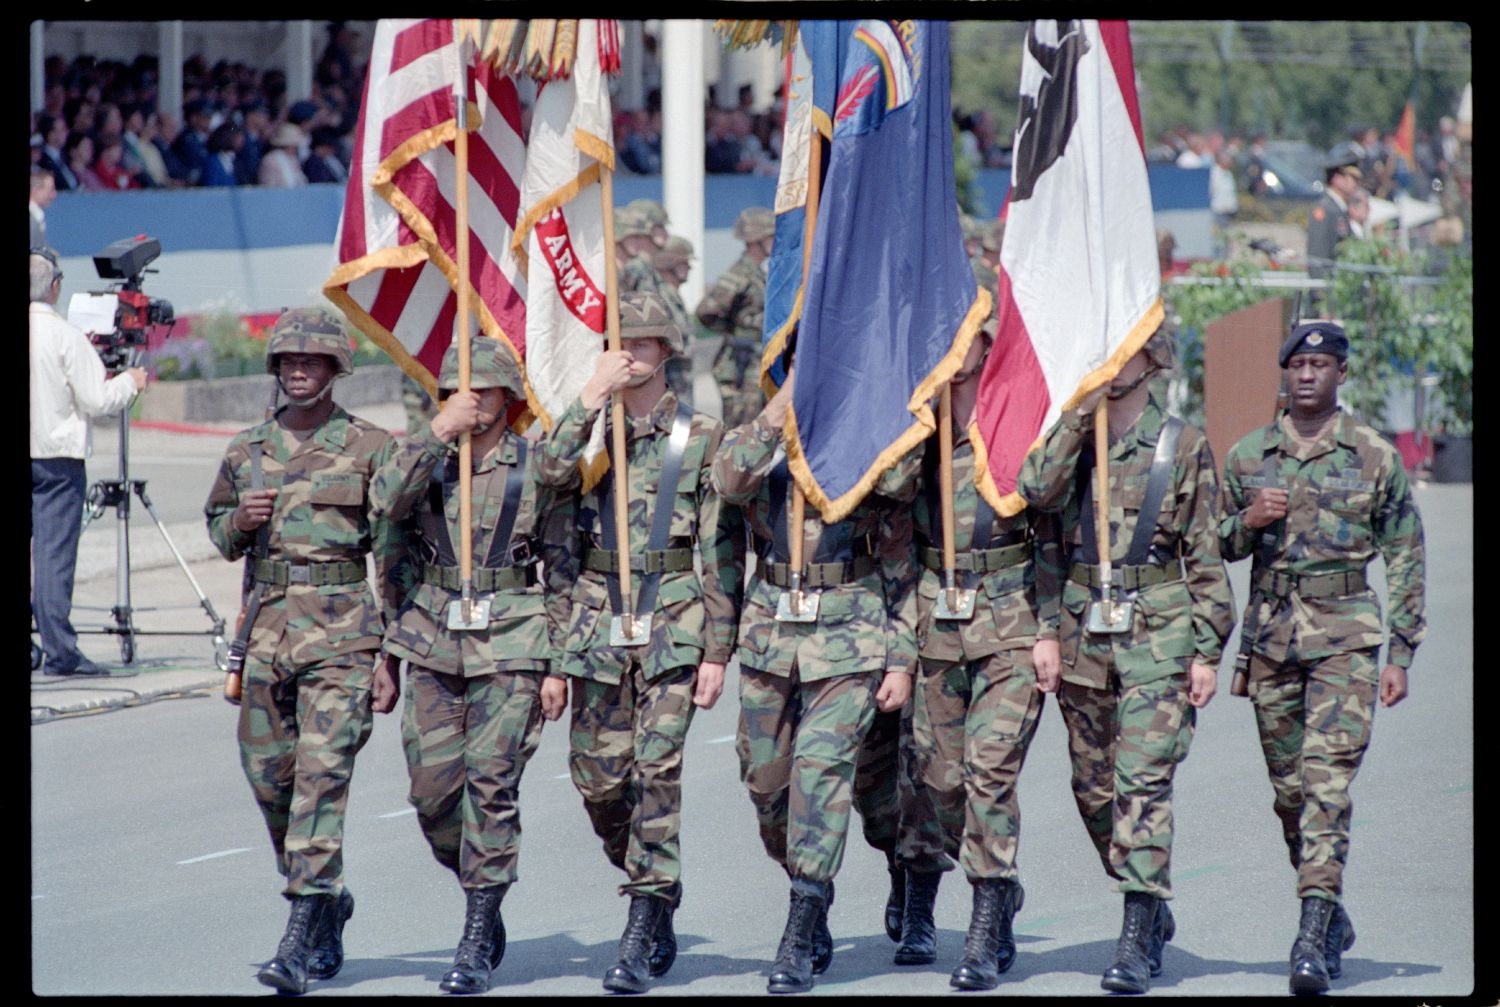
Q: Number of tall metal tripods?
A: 1